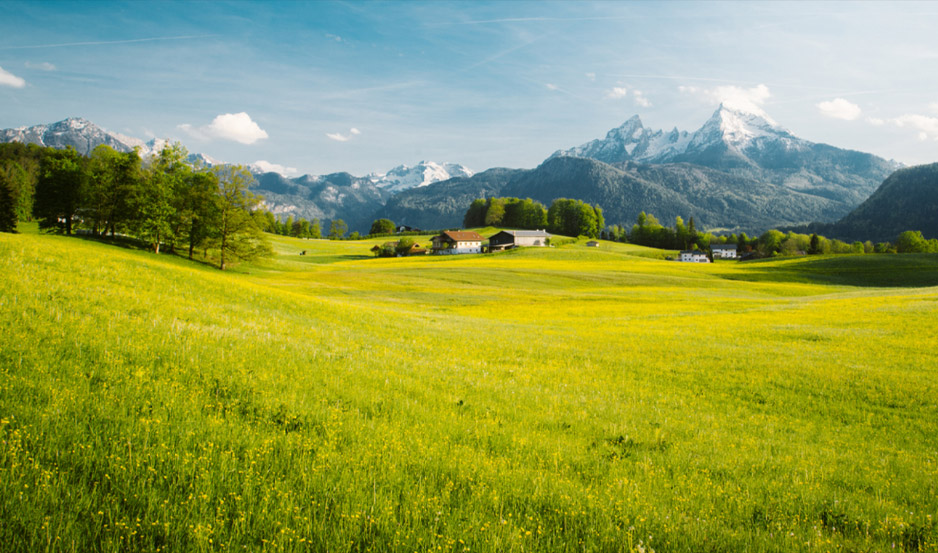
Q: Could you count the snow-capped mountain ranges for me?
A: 3